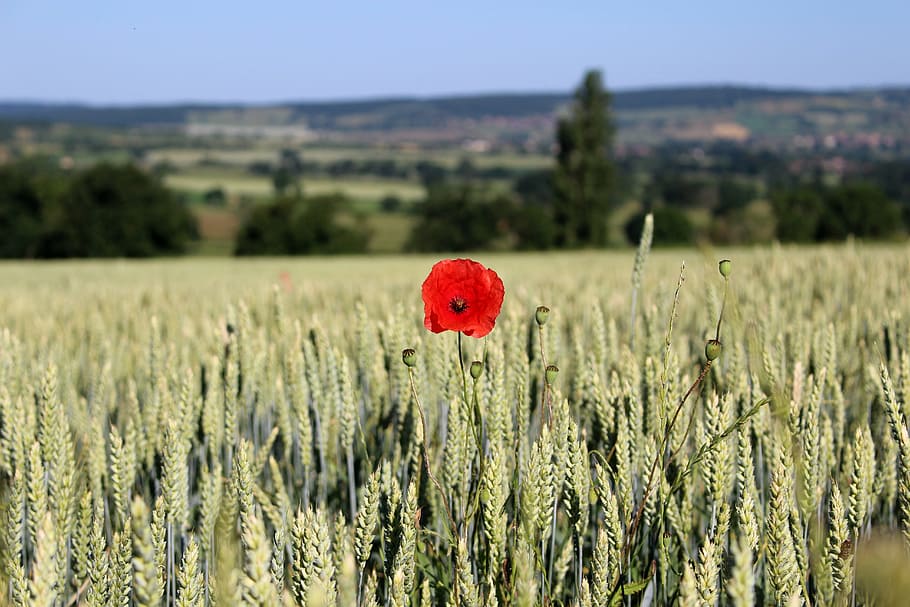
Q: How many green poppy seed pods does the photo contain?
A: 6